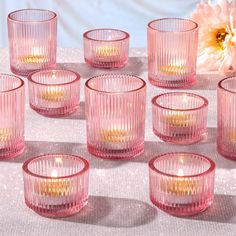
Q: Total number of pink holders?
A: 10